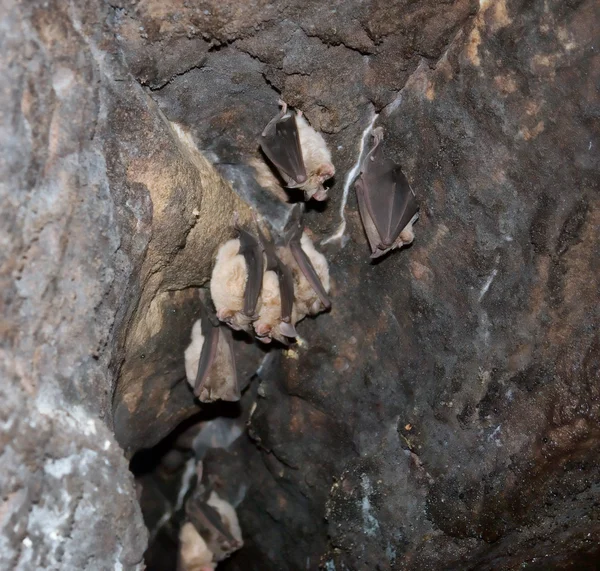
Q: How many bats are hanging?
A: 8